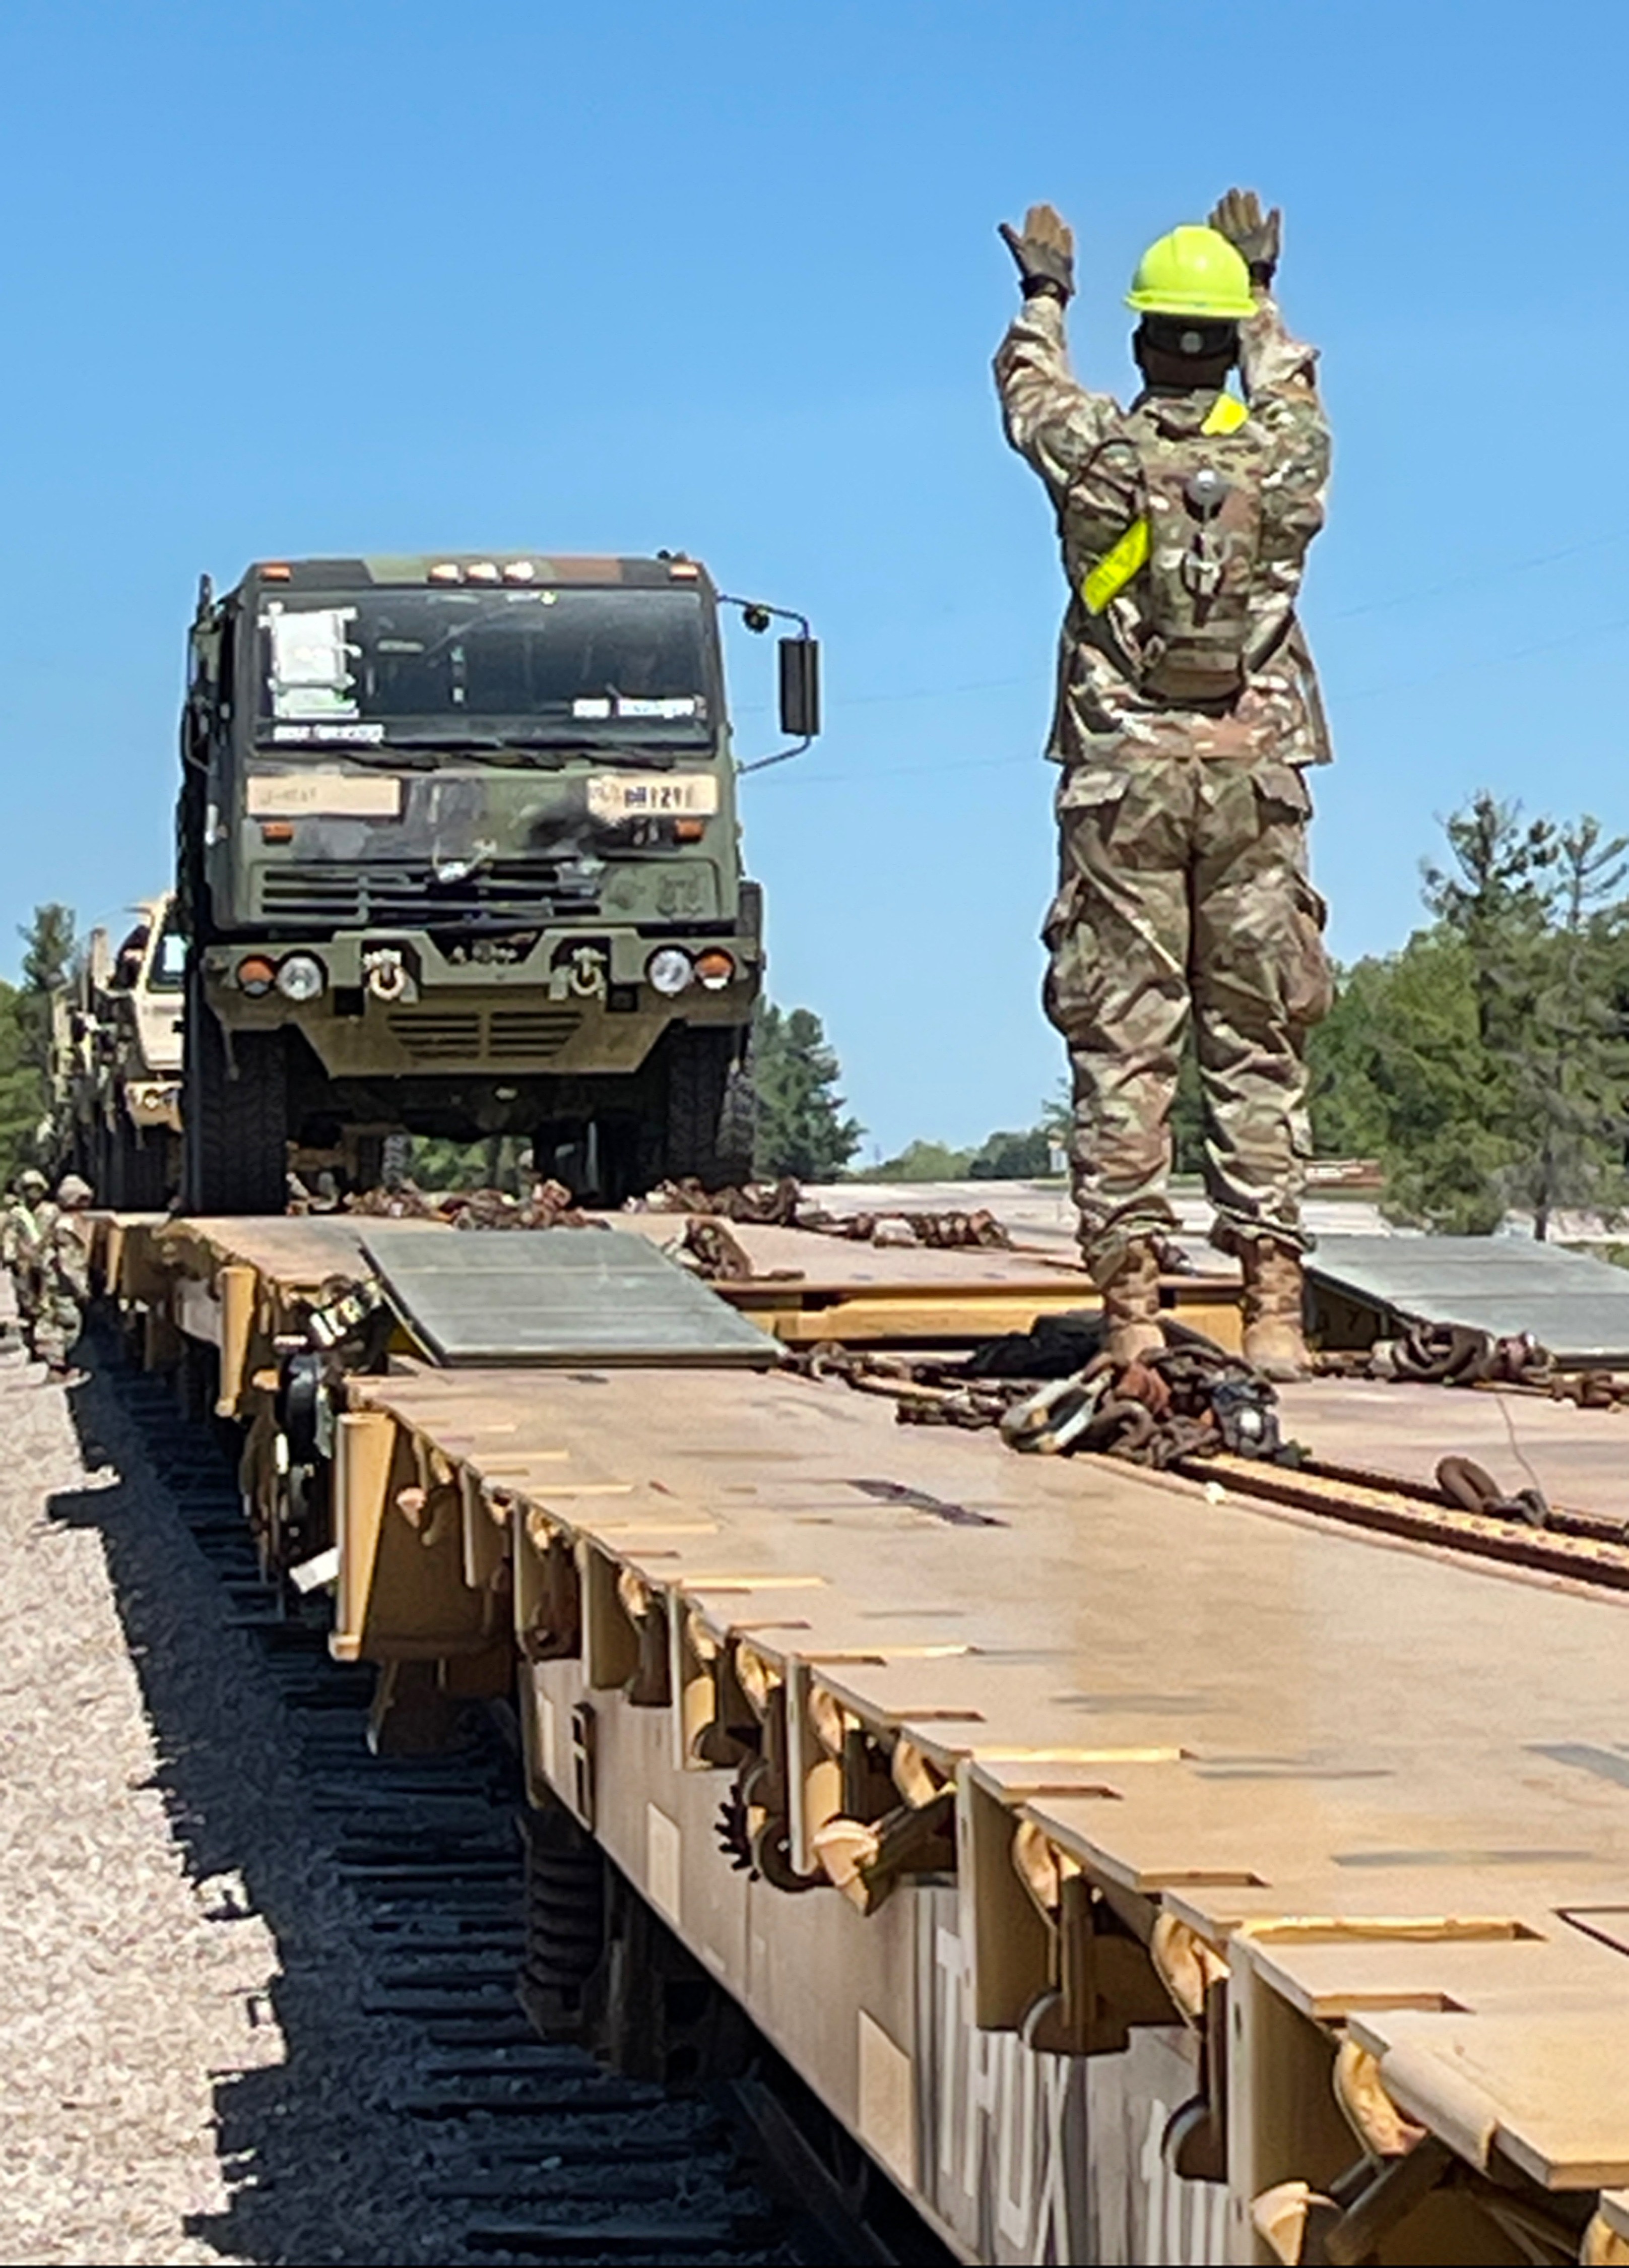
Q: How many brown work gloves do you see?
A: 2